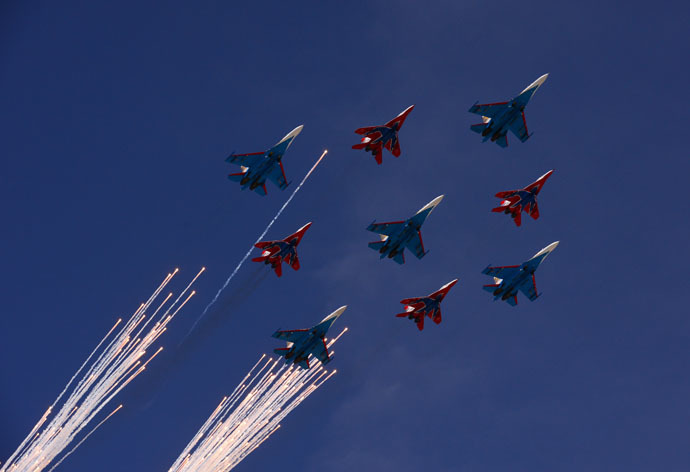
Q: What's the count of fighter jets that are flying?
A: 9